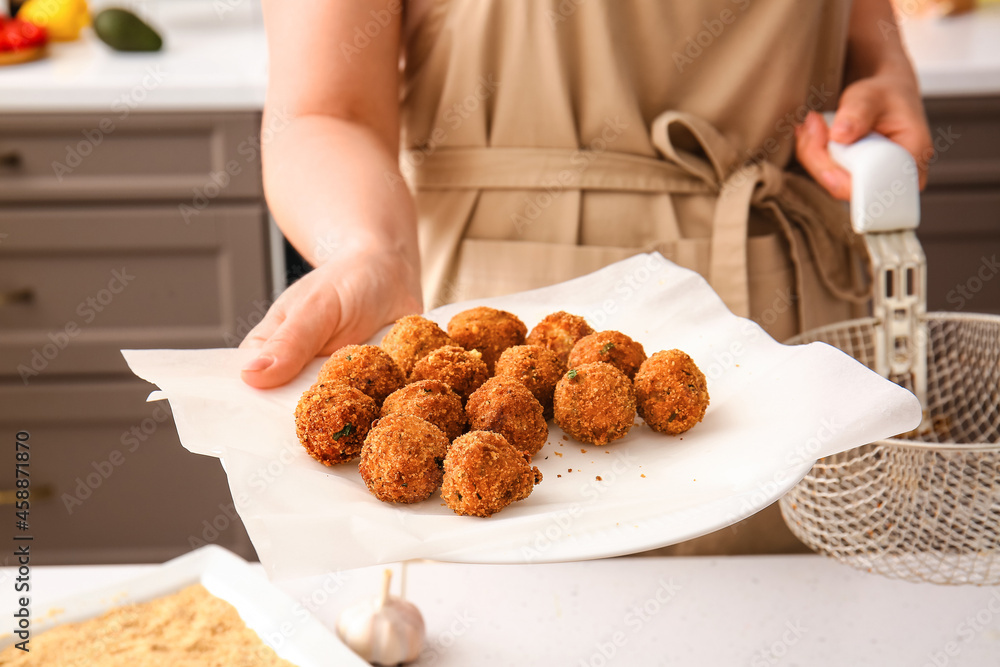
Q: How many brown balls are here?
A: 14